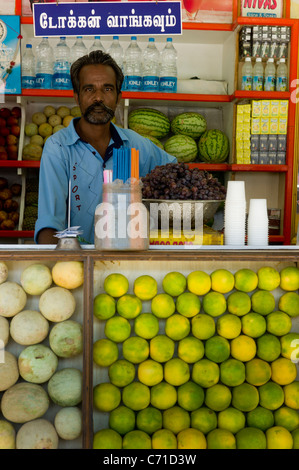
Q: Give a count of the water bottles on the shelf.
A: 9